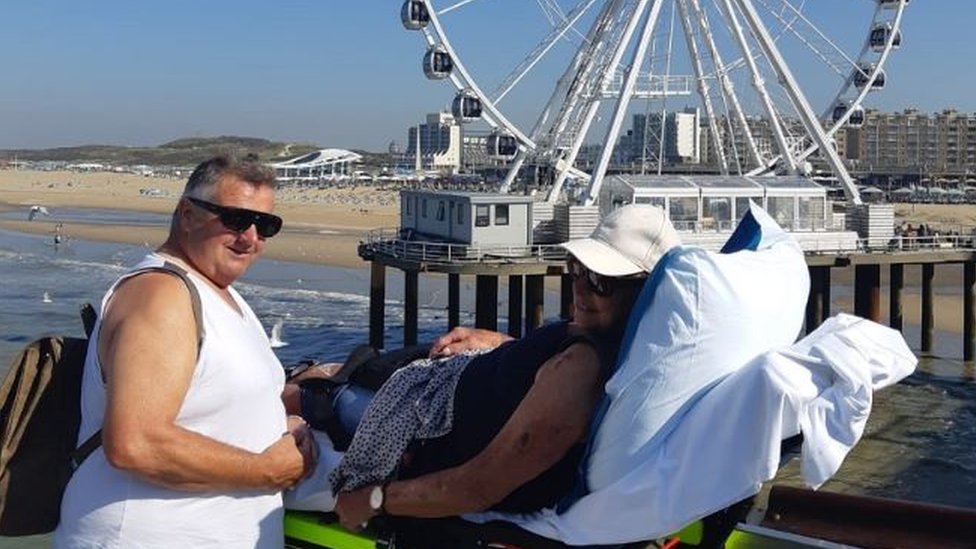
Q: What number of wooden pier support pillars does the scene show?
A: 12